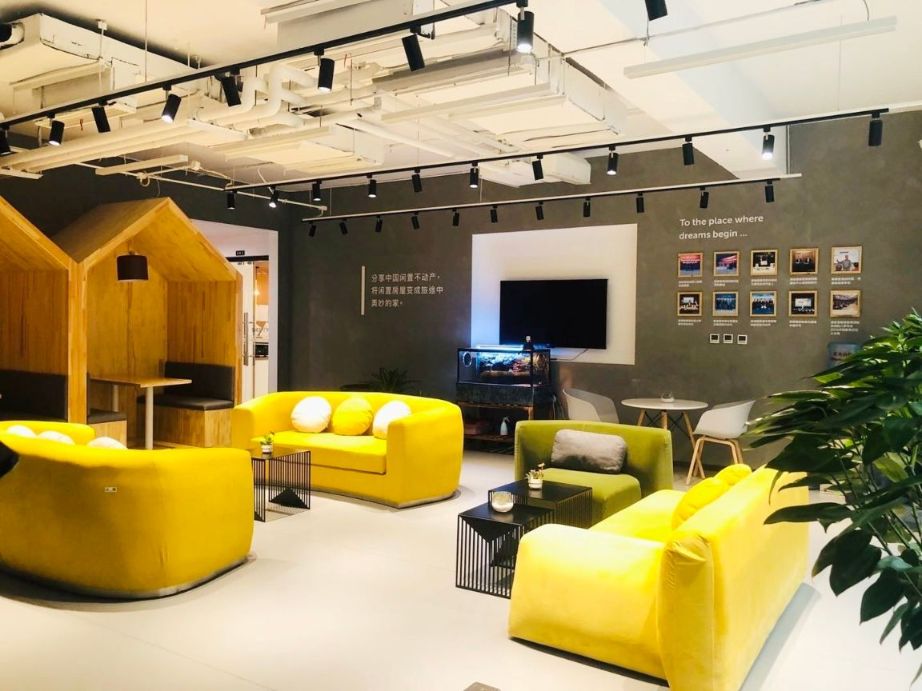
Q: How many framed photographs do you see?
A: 10